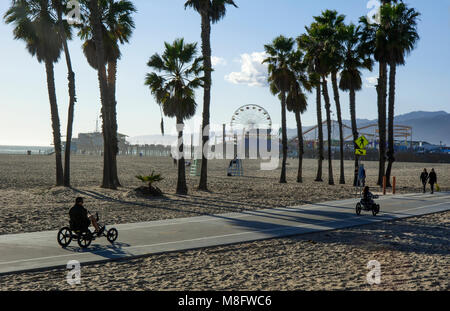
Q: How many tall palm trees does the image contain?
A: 14